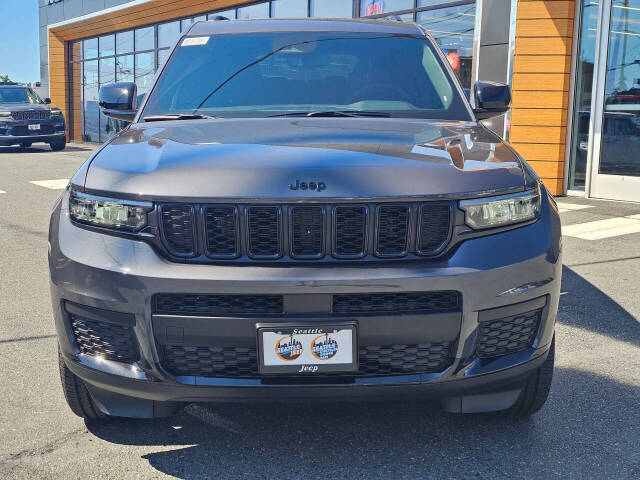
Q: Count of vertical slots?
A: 7